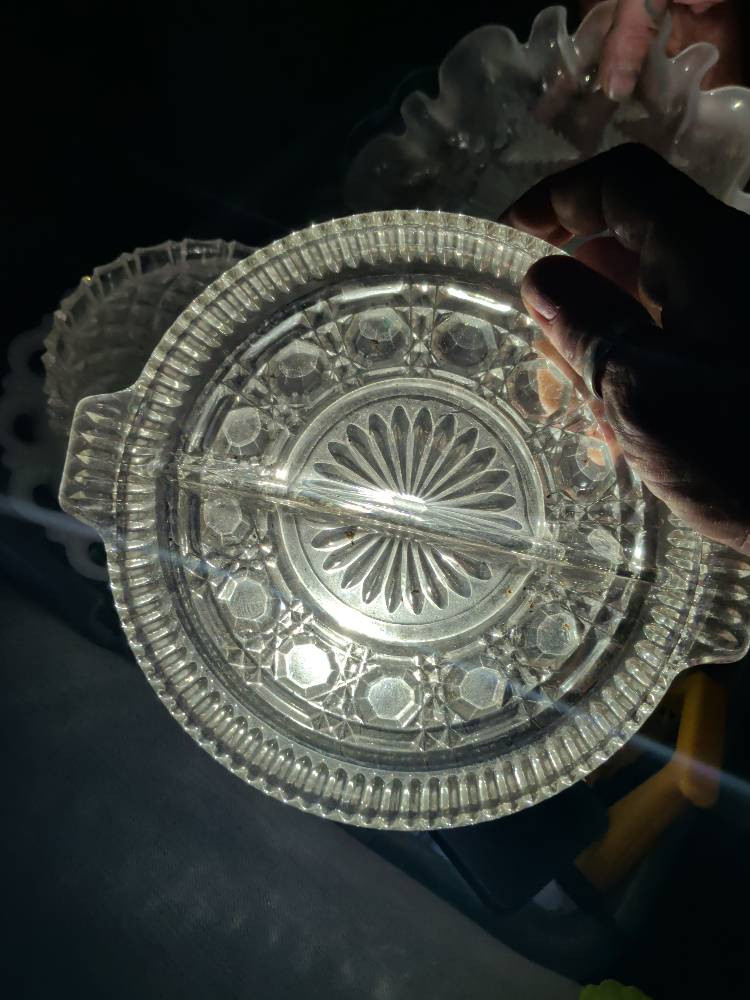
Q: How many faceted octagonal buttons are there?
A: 13